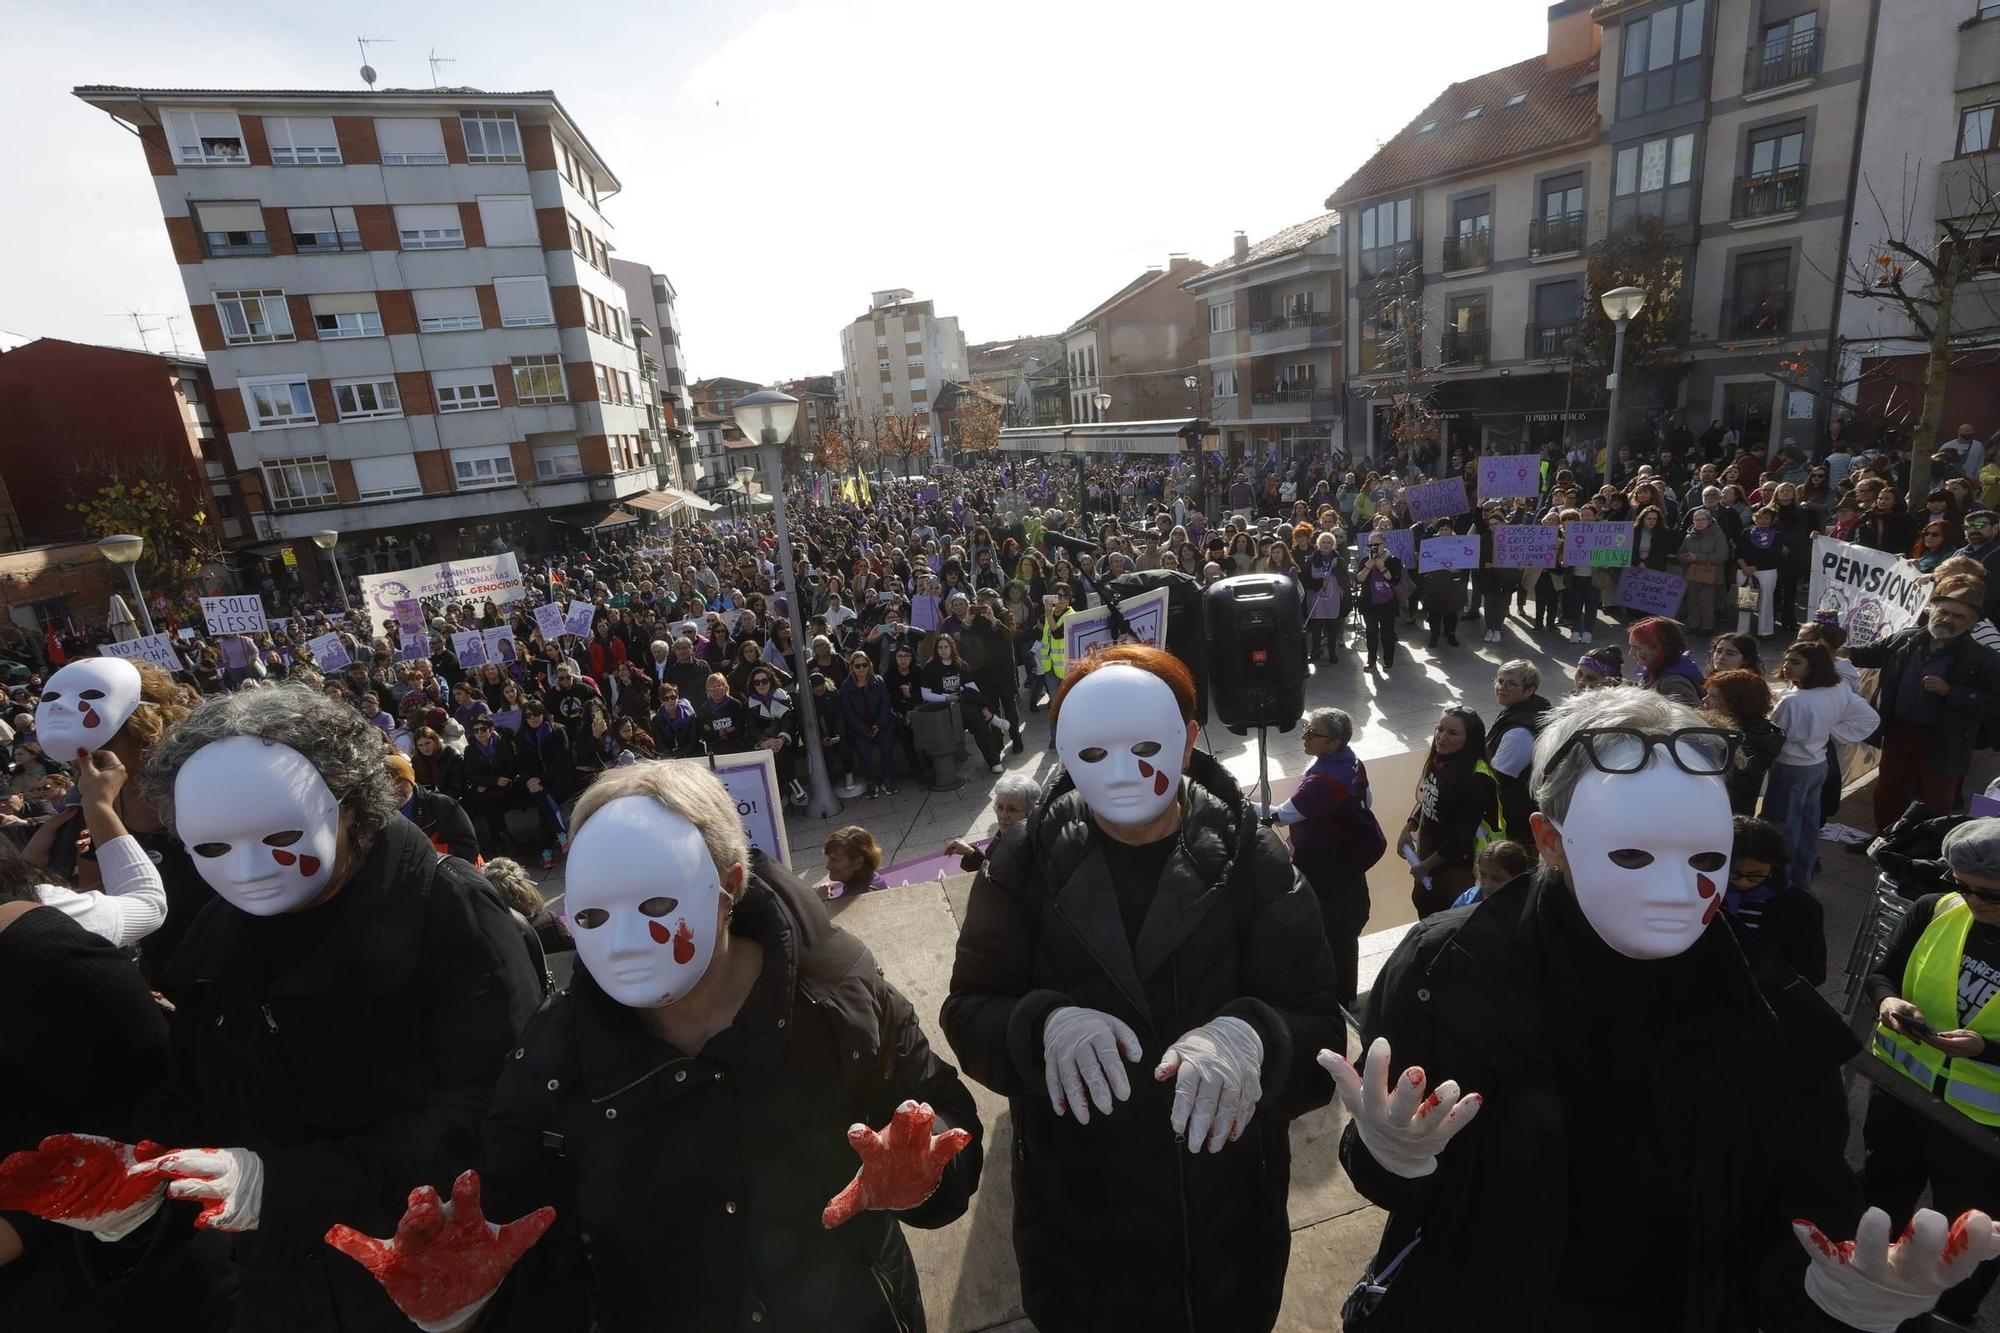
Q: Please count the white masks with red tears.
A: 5